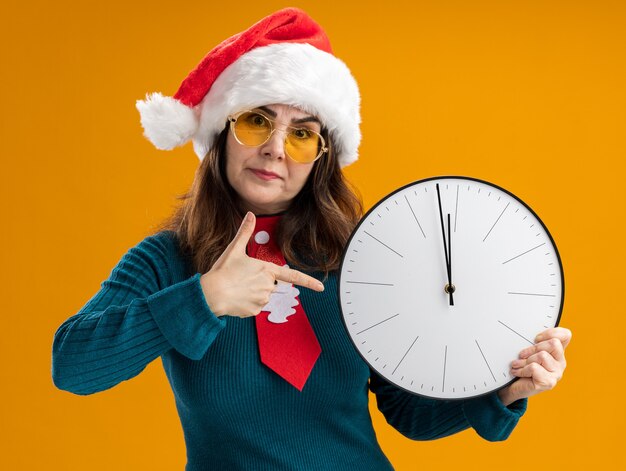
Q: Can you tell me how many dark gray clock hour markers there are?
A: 12